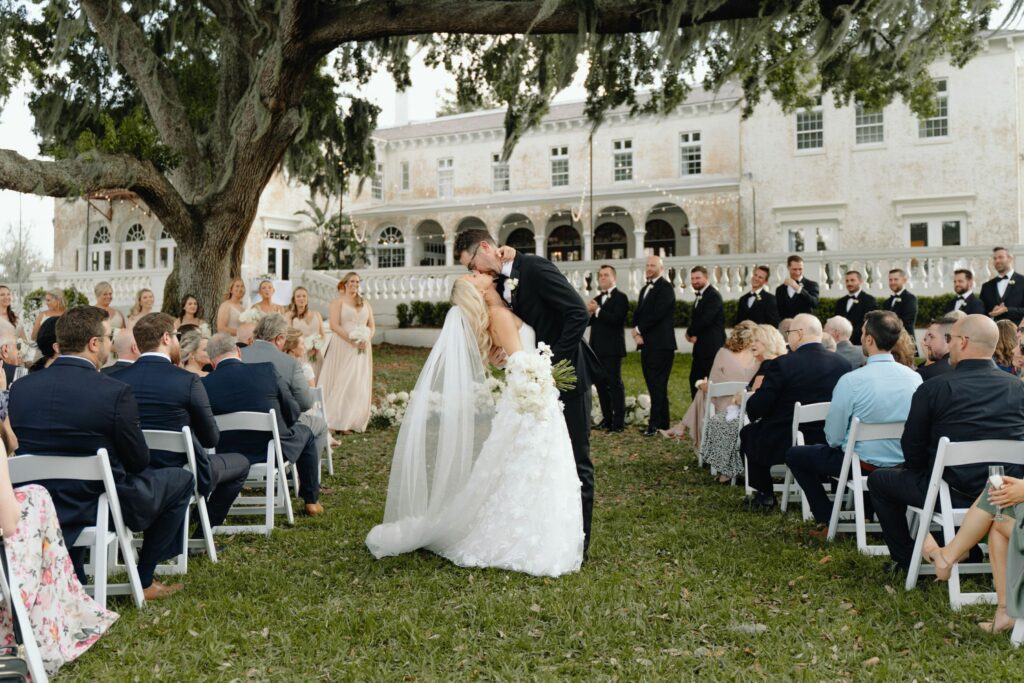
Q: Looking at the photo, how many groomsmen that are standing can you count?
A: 9